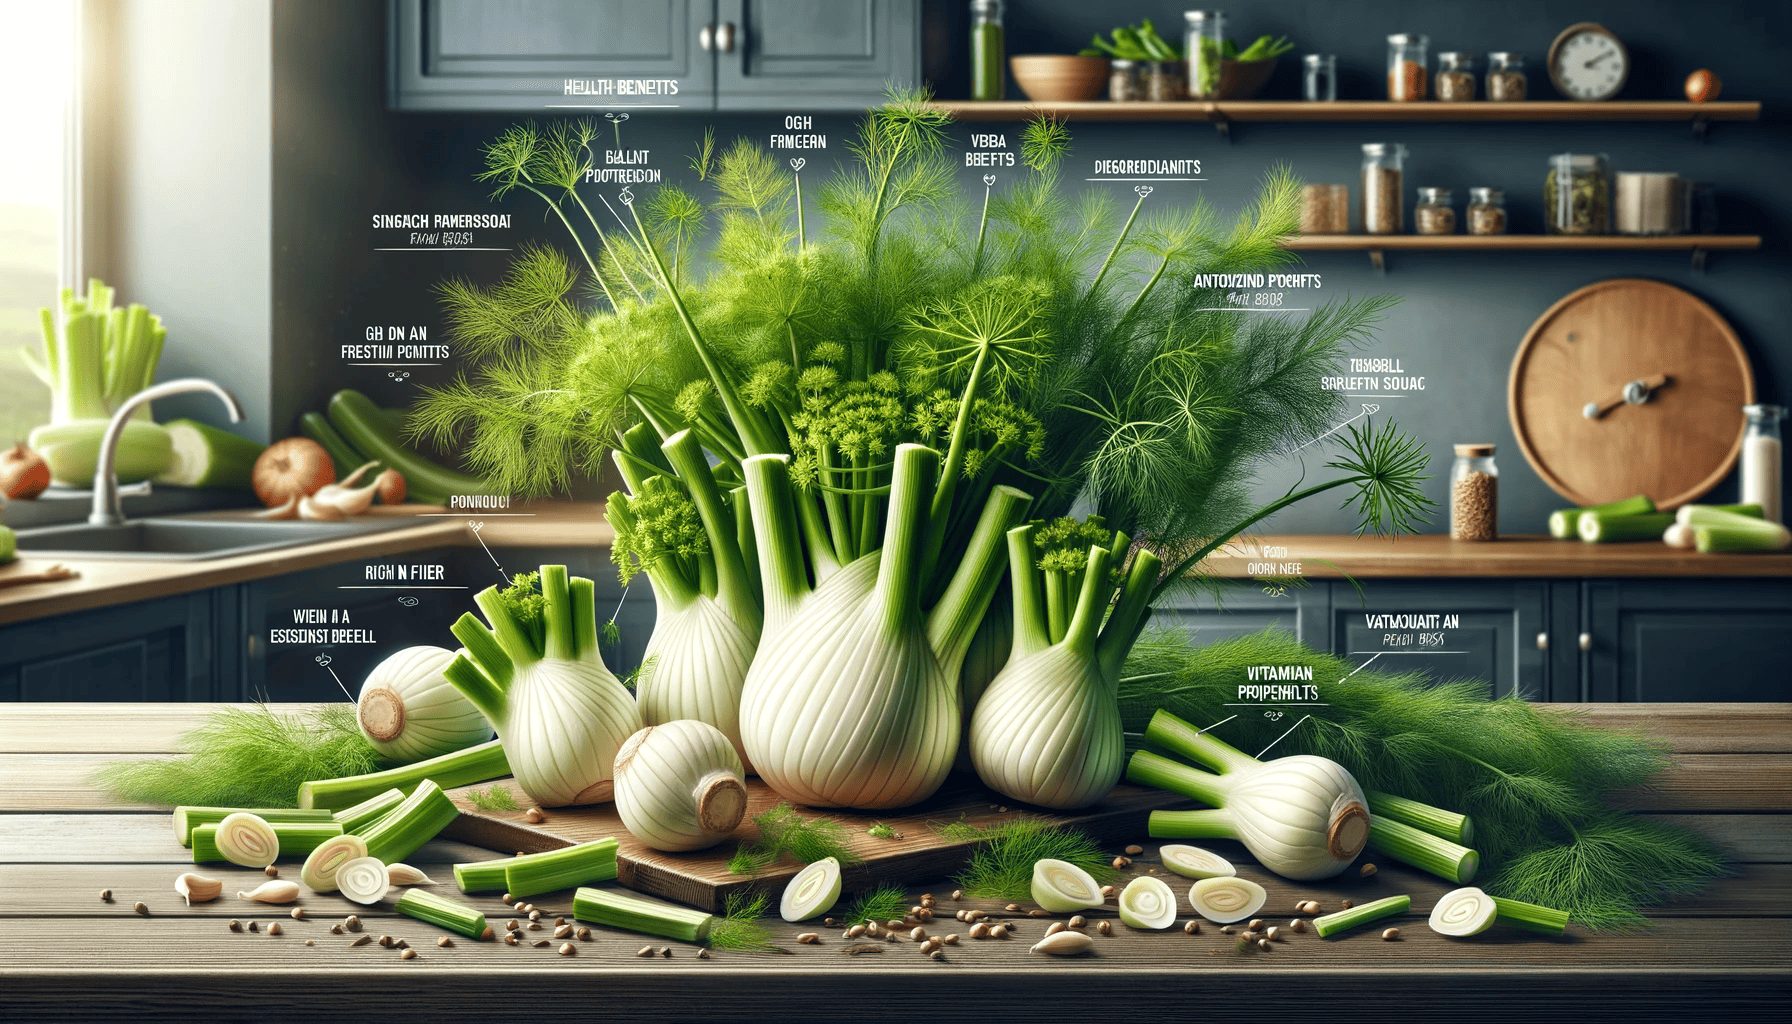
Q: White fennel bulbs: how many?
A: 7